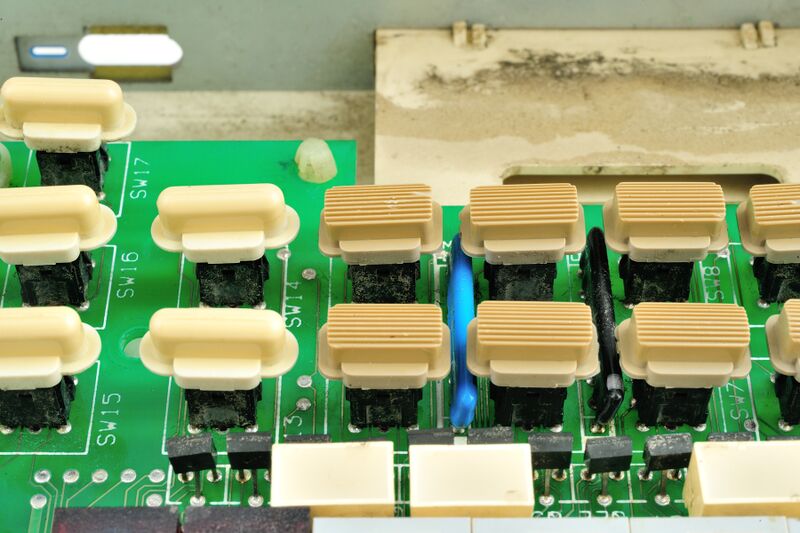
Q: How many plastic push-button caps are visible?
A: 13